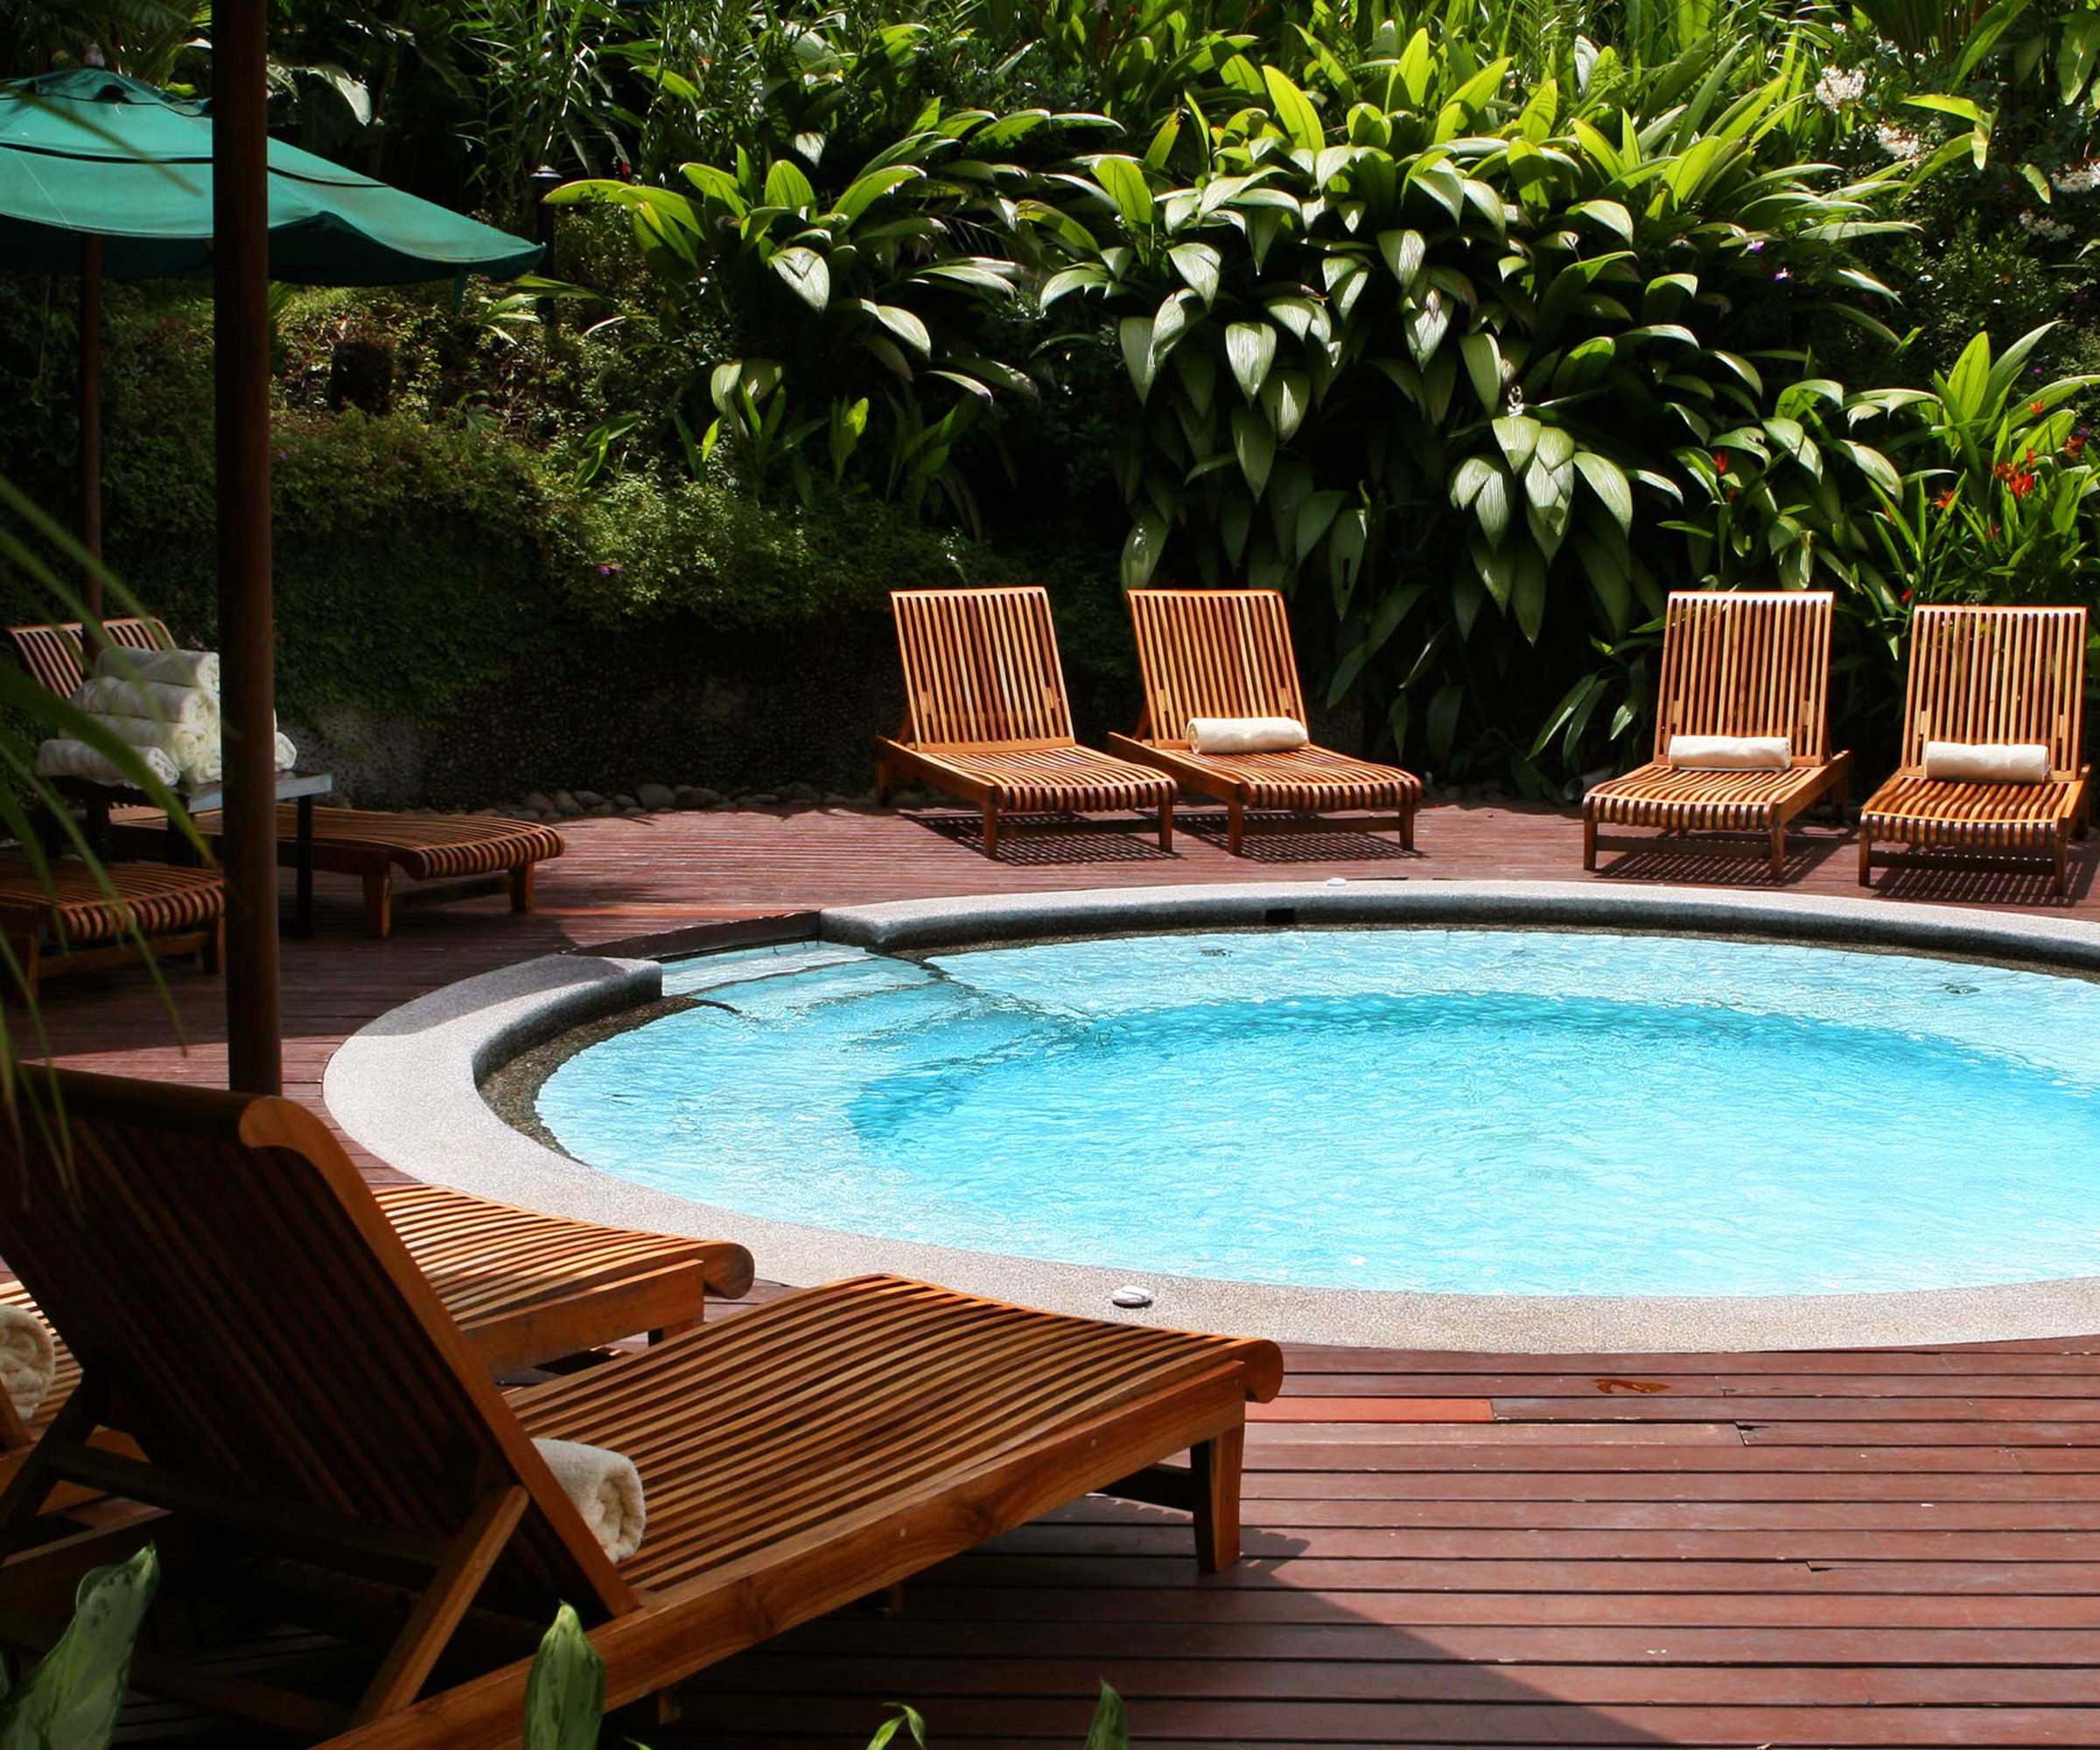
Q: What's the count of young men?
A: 0